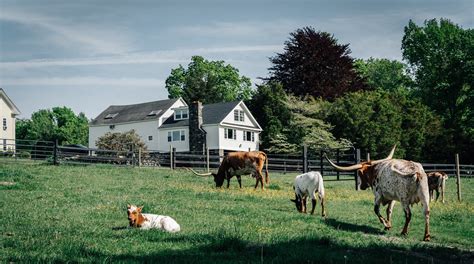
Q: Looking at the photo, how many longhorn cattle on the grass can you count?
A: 5